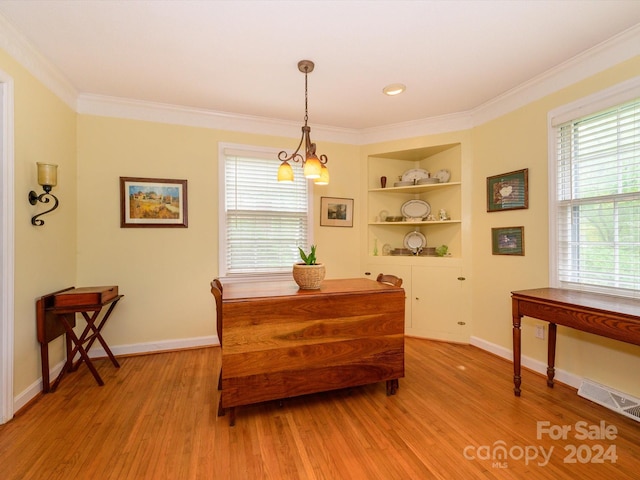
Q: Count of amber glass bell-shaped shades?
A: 3